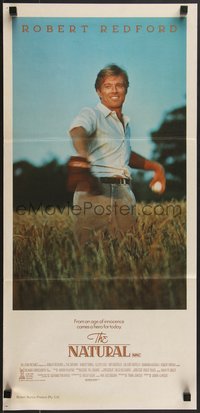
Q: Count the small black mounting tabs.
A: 4